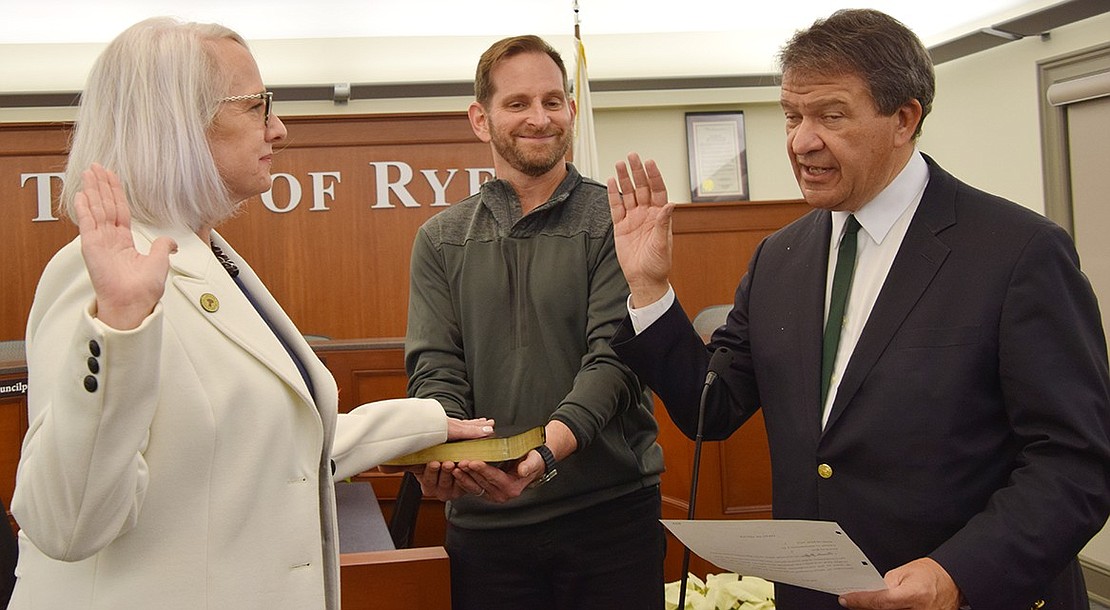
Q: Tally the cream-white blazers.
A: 1